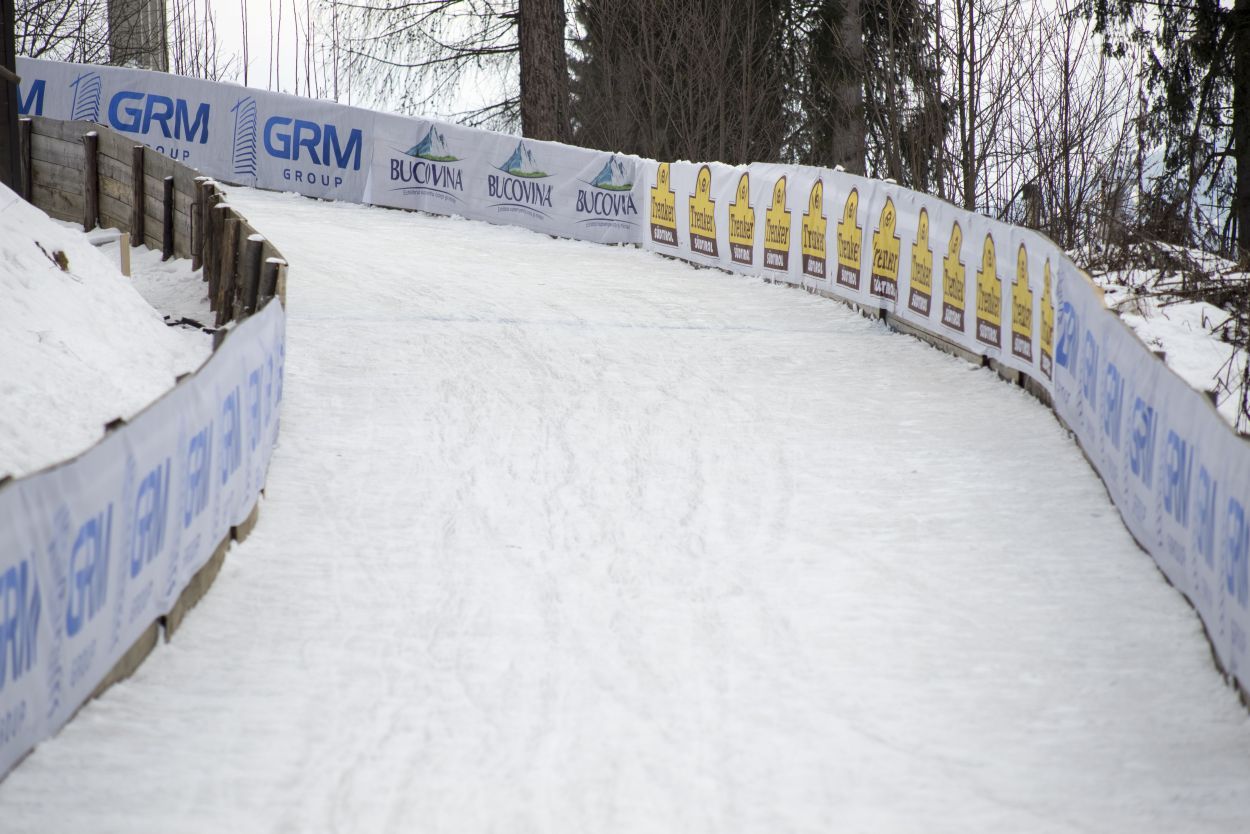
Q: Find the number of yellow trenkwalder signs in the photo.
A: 12